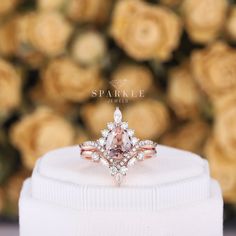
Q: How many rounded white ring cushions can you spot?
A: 1